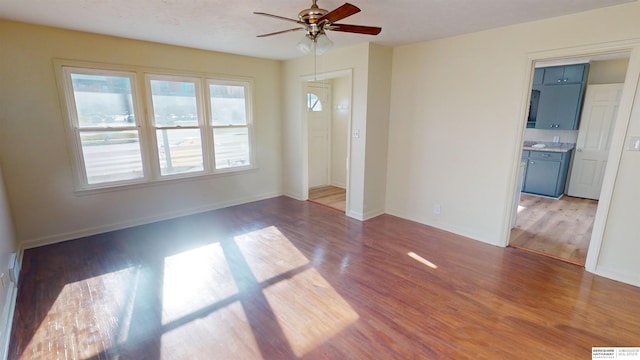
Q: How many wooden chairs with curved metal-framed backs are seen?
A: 0